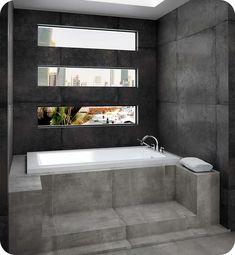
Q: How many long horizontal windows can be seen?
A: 3